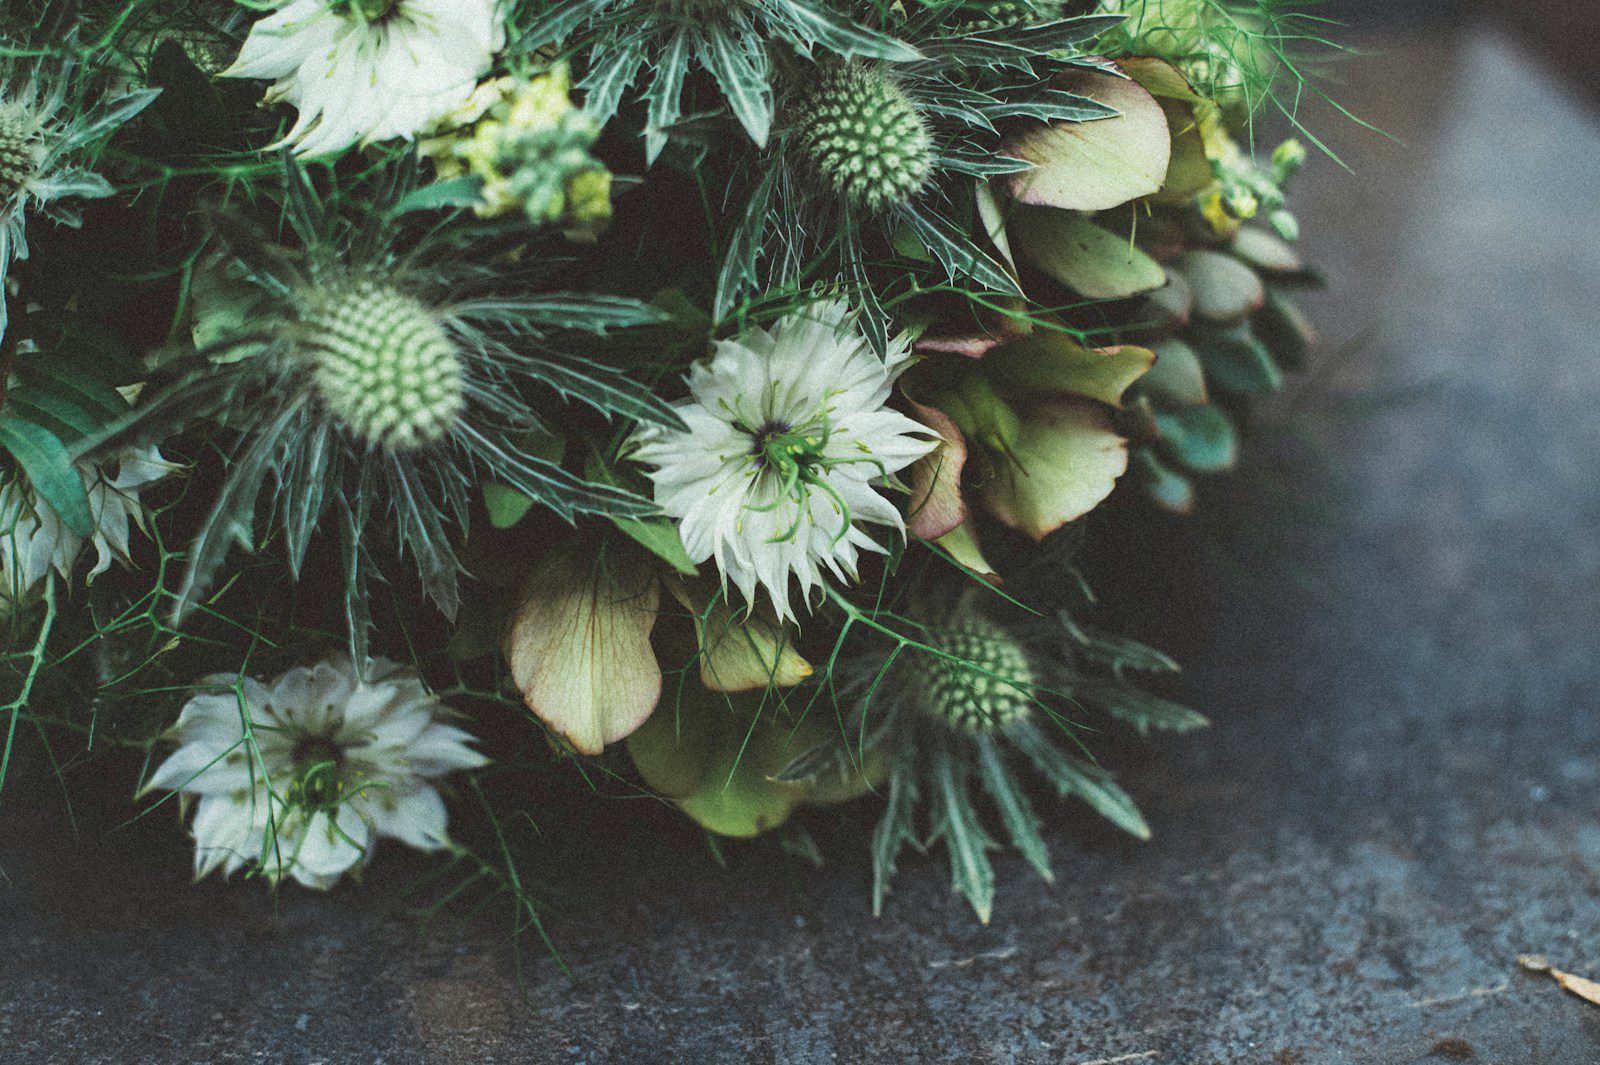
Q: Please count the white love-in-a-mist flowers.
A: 4